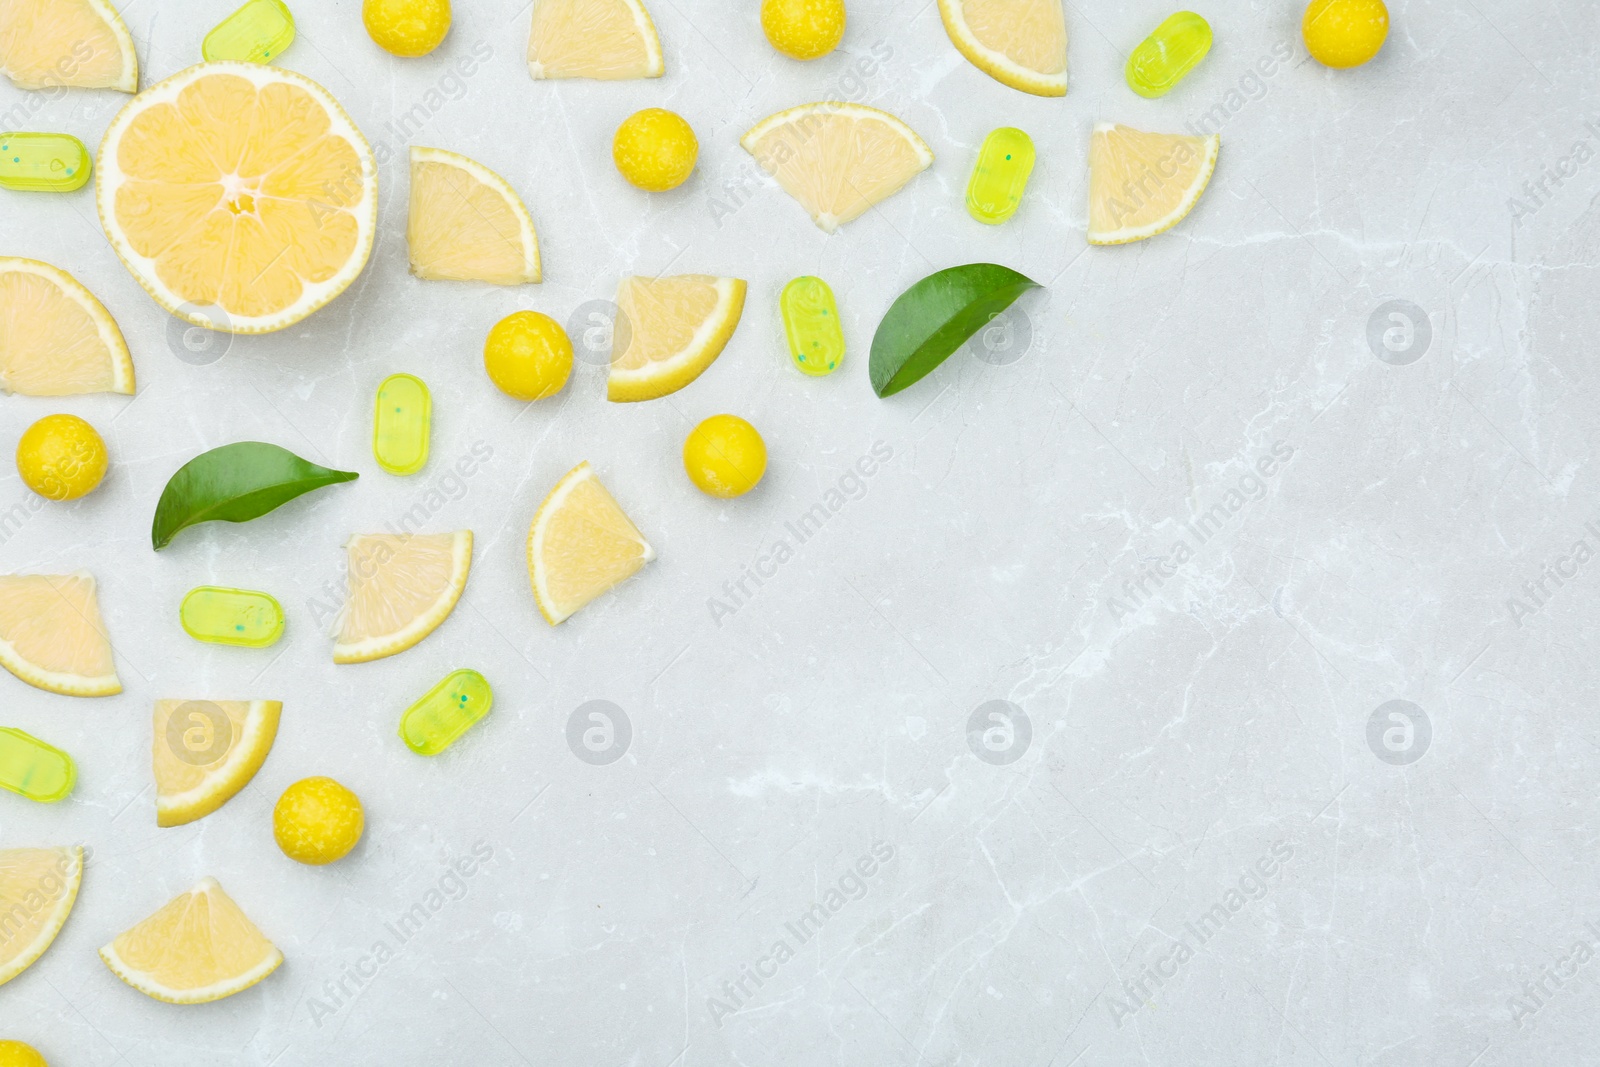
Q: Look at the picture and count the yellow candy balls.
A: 9